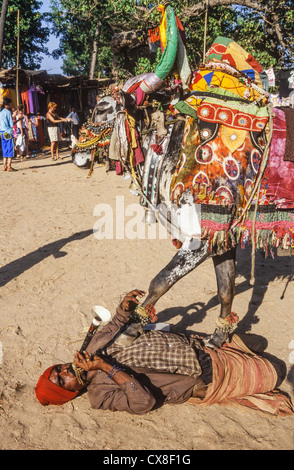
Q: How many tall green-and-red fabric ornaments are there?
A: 1